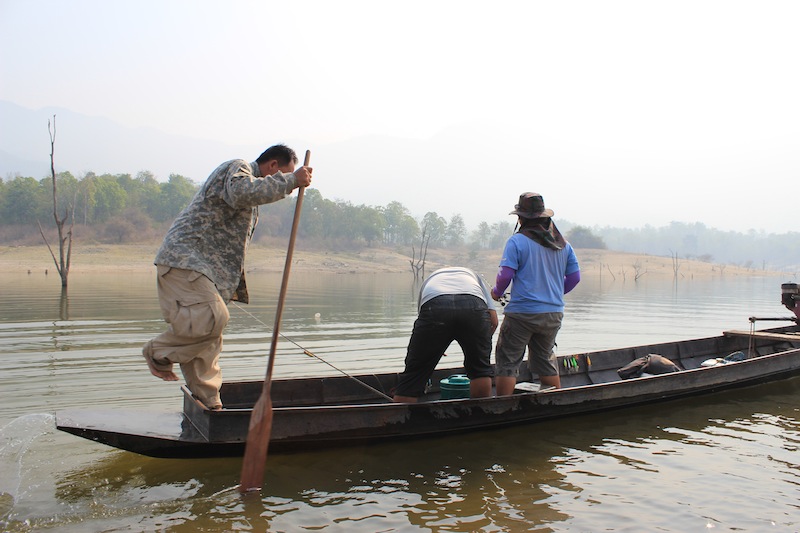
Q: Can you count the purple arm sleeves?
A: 2